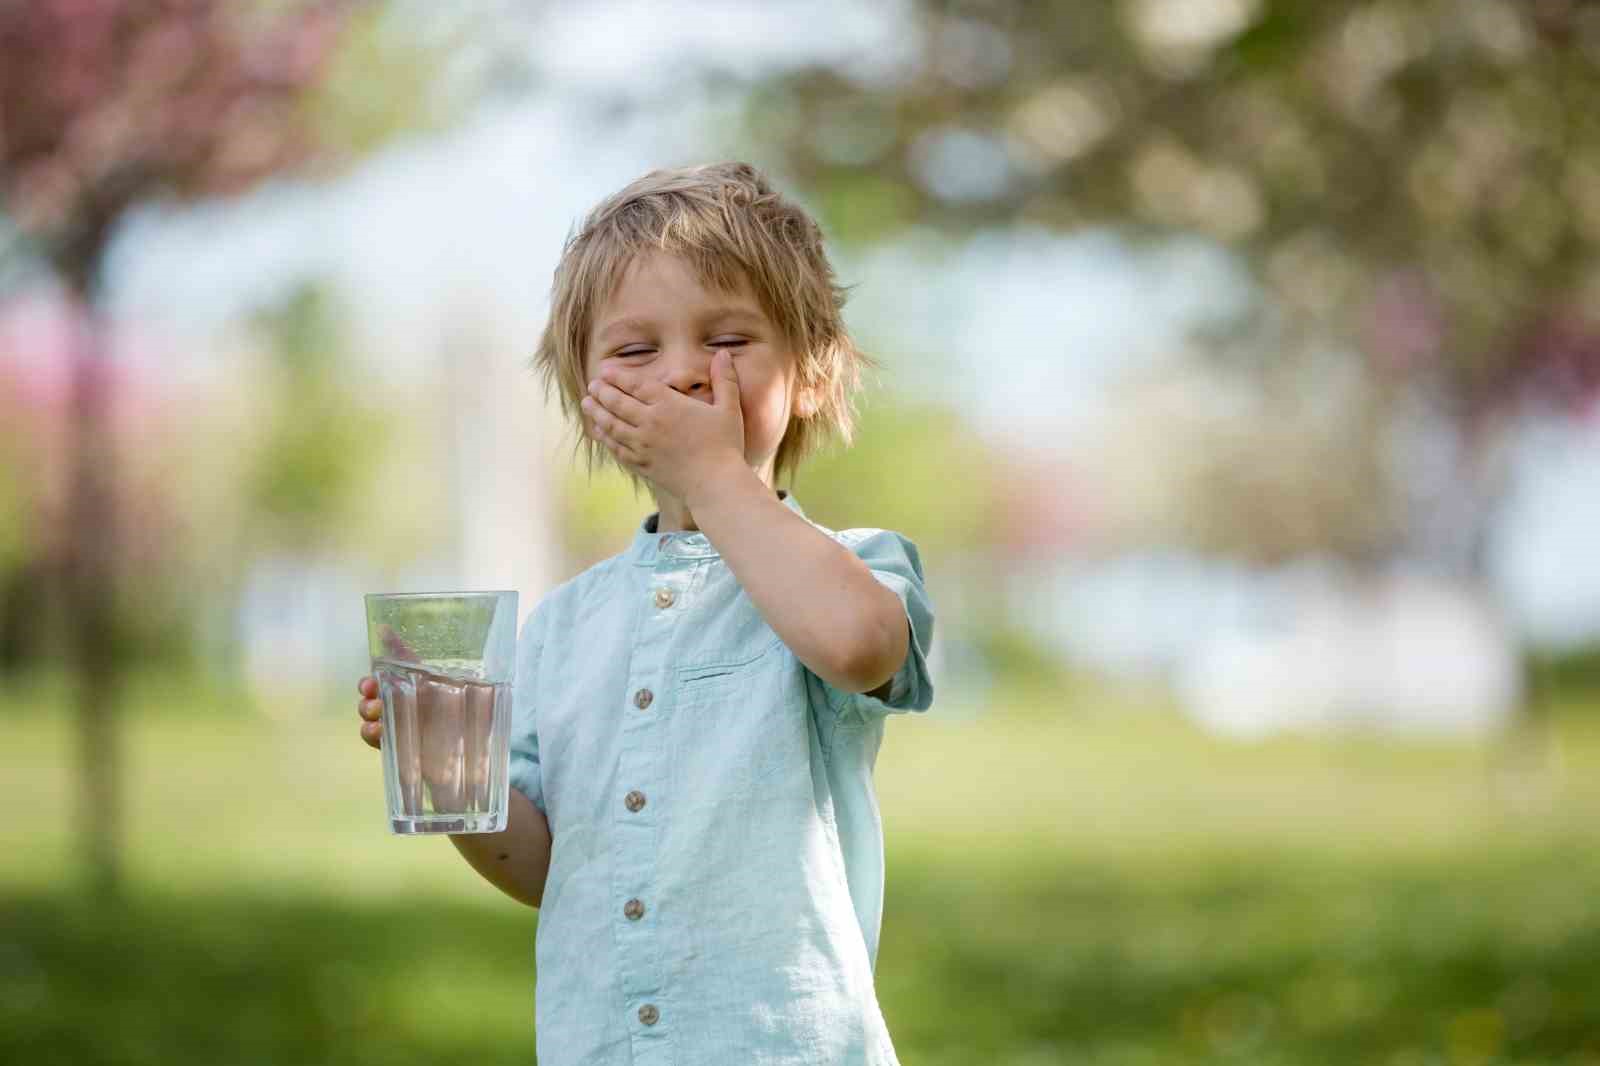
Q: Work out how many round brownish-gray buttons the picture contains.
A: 5